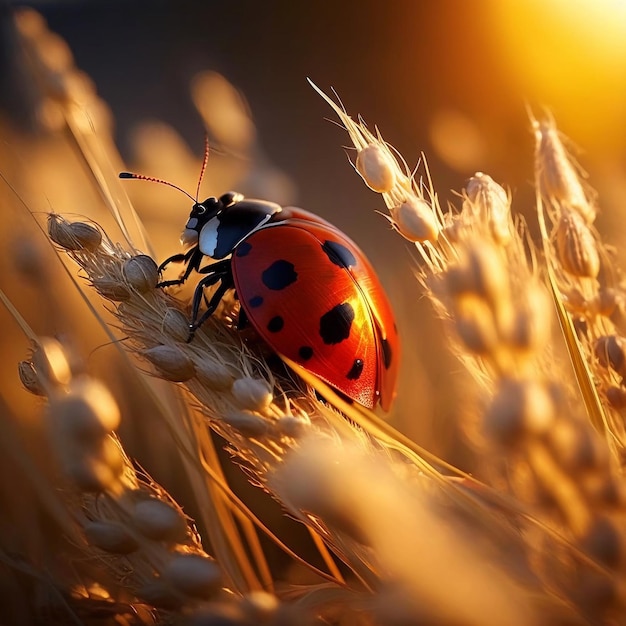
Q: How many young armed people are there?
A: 0